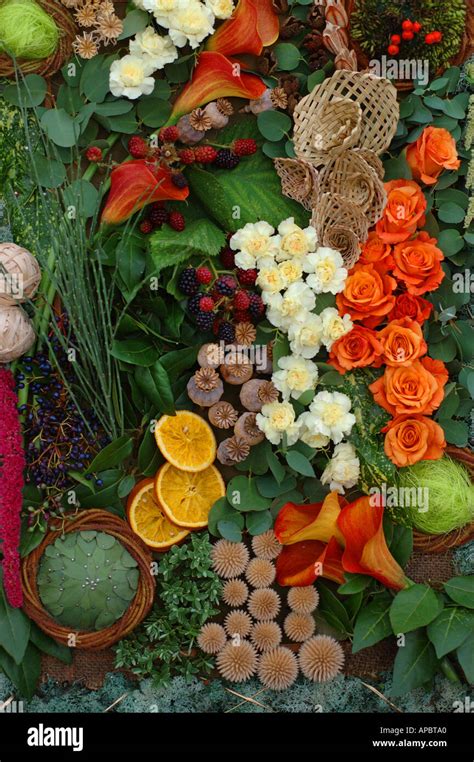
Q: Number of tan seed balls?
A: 13